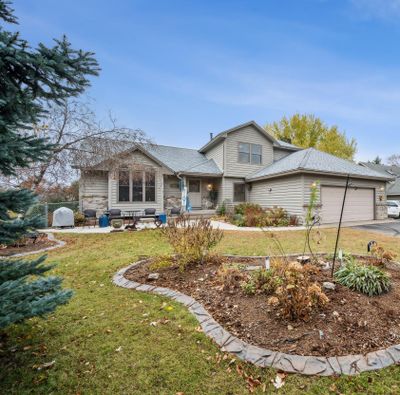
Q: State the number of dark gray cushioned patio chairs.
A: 4